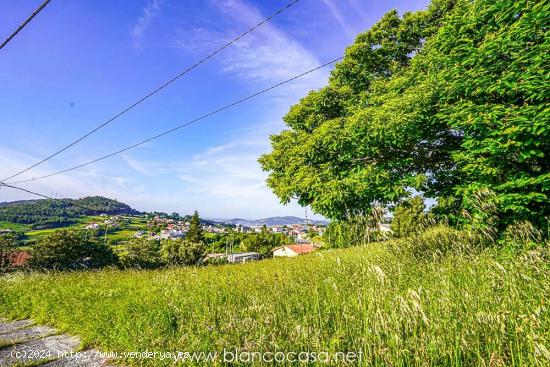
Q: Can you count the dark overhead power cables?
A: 4